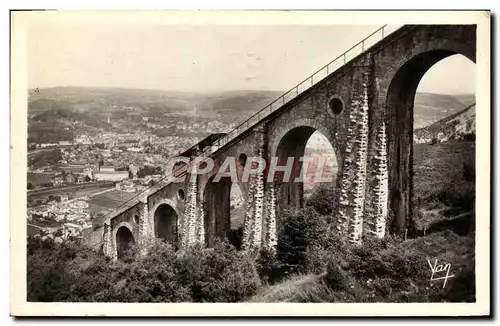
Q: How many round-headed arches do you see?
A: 5